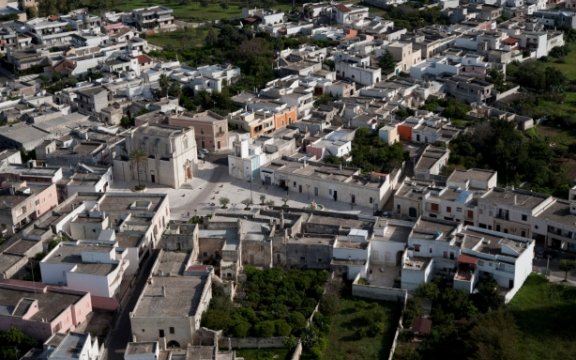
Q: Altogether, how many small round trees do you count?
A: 5